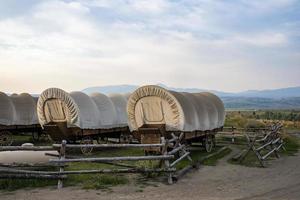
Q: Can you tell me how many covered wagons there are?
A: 3